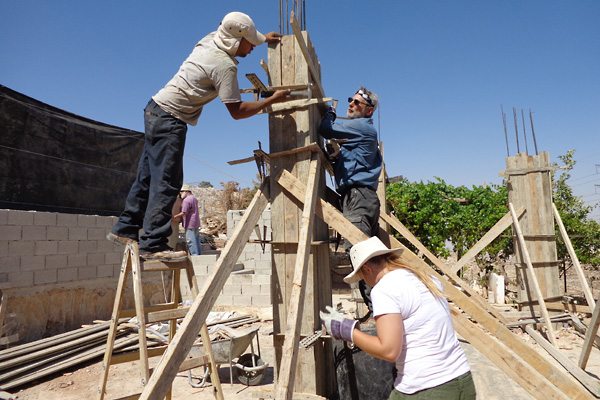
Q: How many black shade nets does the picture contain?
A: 1